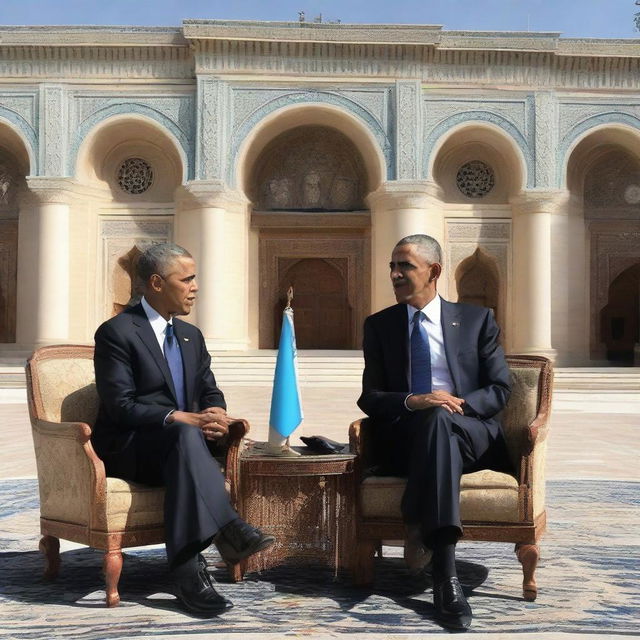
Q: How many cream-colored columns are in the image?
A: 4